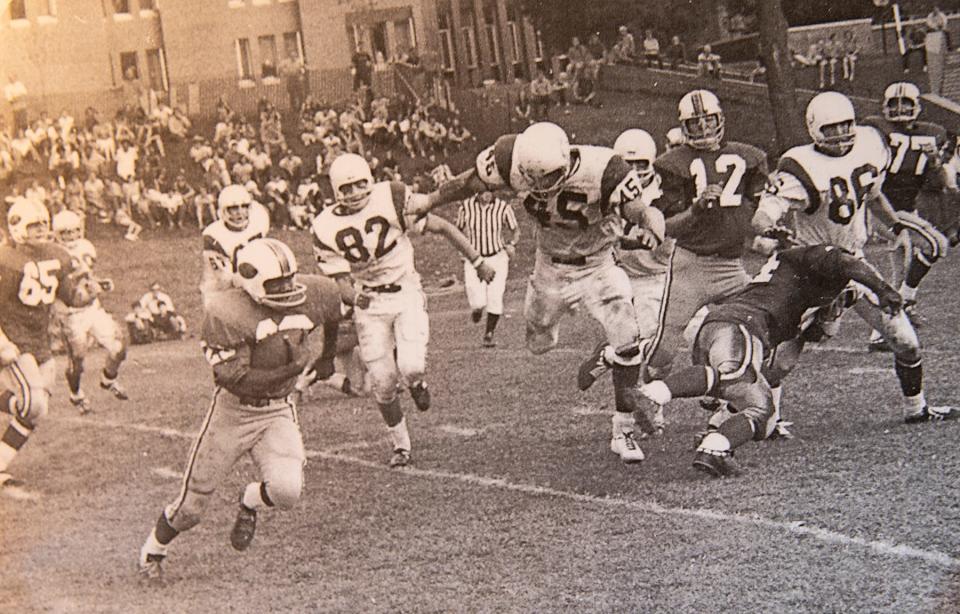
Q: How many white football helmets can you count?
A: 11